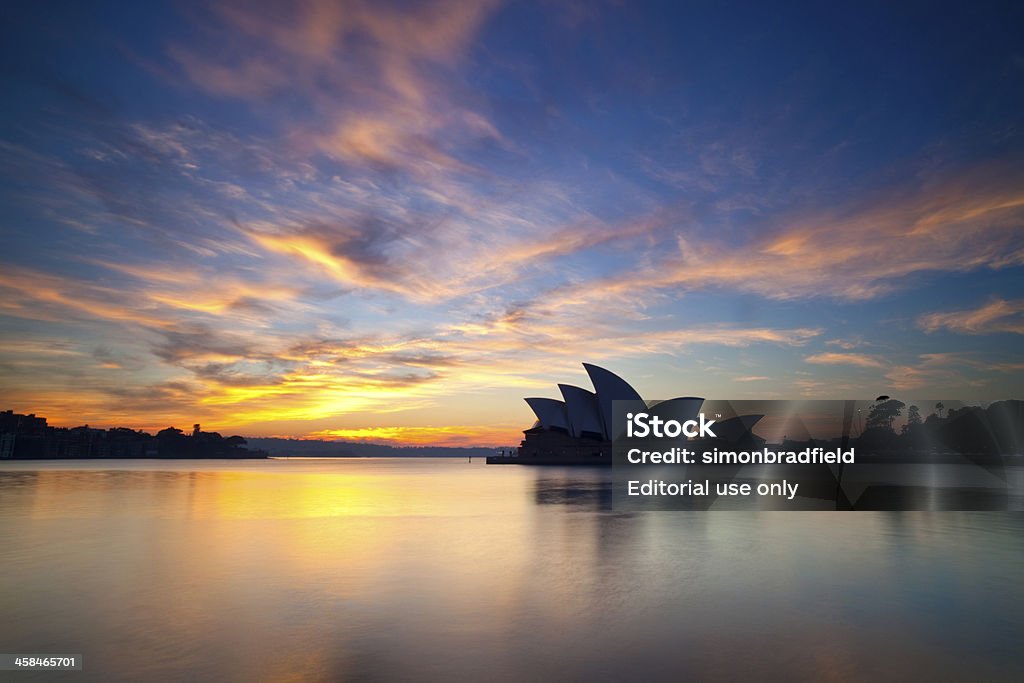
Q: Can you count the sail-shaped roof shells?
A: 5